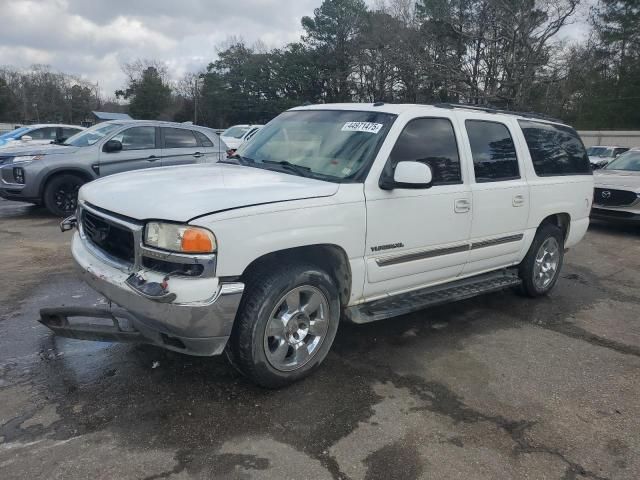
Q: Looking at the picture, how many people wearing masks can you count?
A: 0